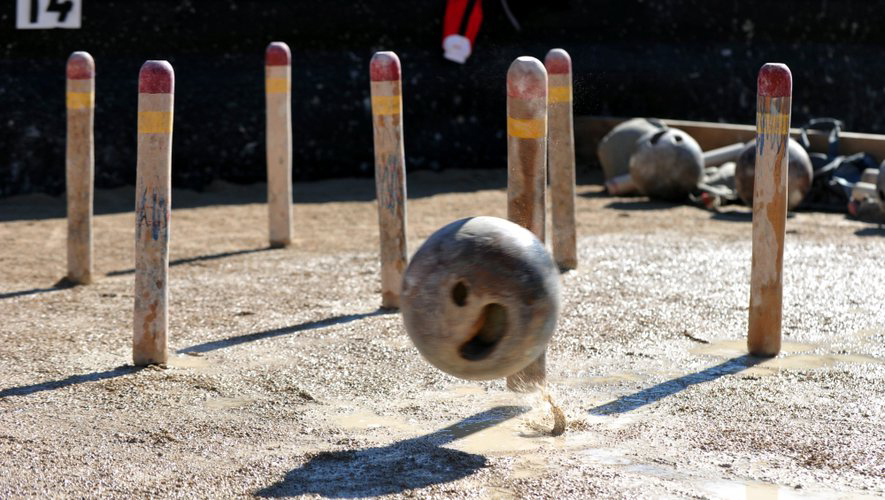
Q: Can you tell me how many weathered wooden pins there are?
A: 7